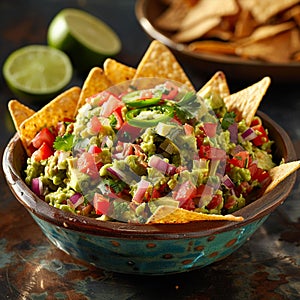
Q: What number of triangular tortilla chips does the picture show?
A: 9